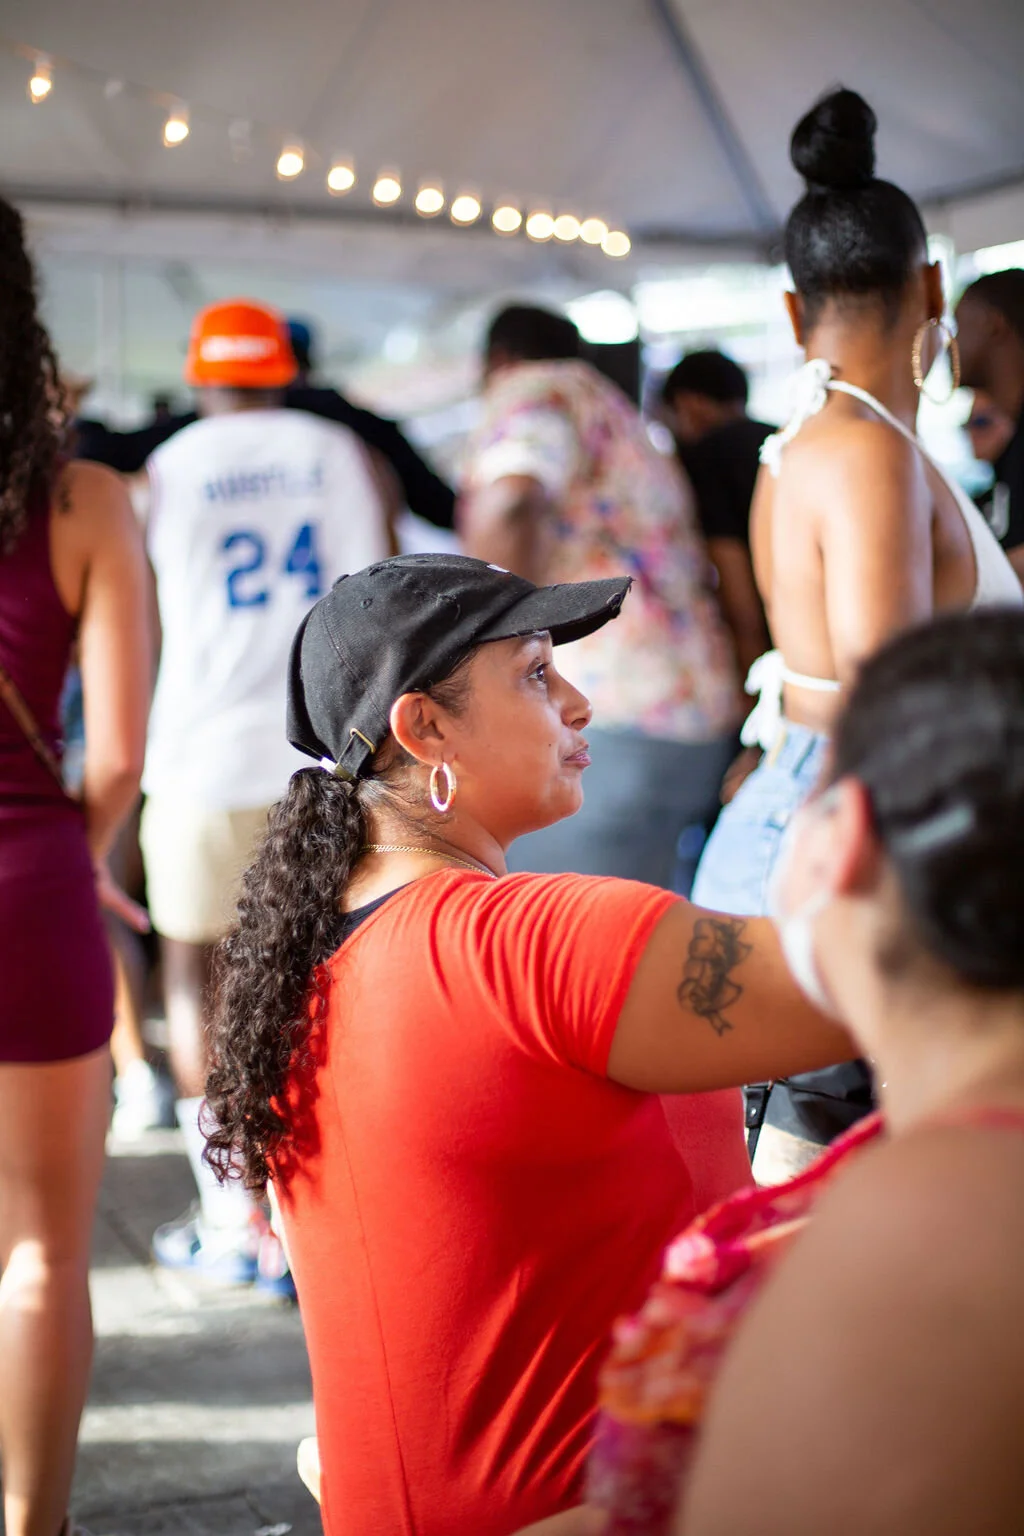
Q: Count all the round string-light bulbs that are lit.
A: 12